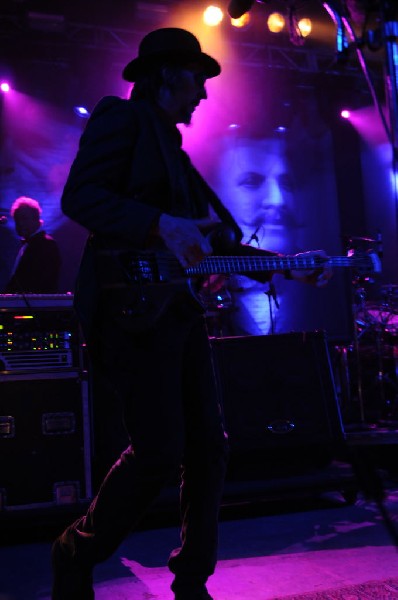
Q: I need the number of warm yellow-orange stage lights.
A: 4